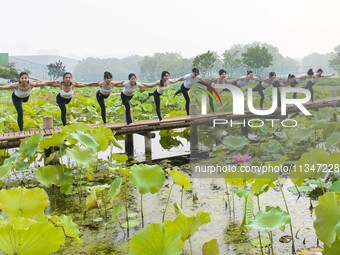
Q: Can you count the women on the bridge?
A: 12